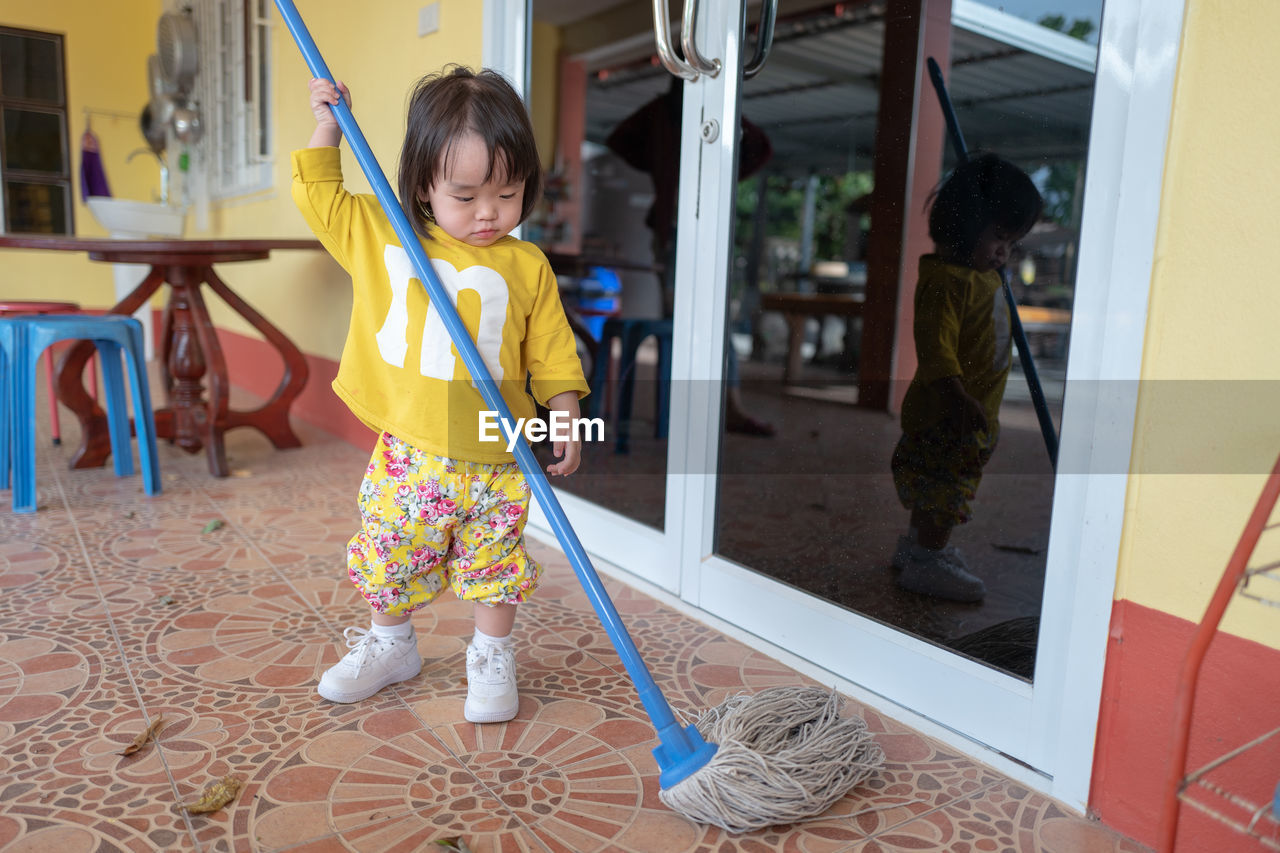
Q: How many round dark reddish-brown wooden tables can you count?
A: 1